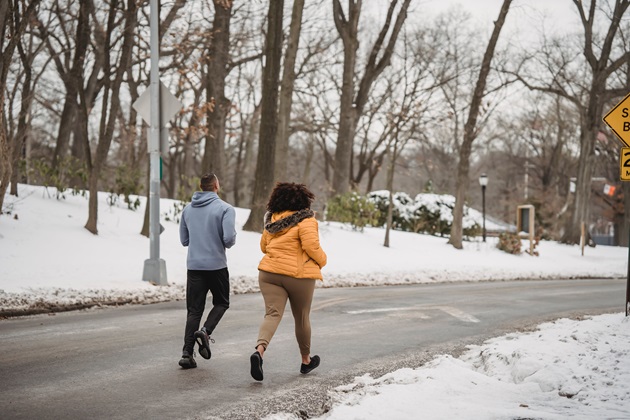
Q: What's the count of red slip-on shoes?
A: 0